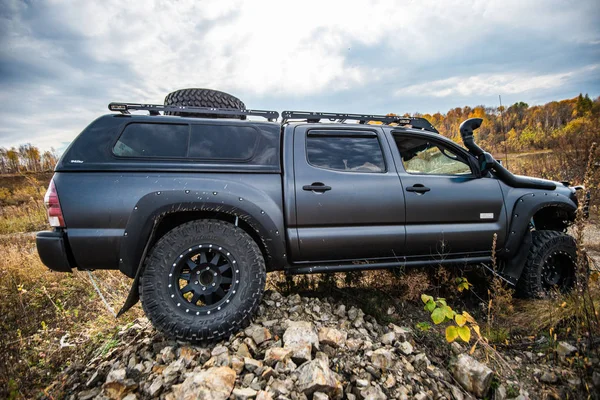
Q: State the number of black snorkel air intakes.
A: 1